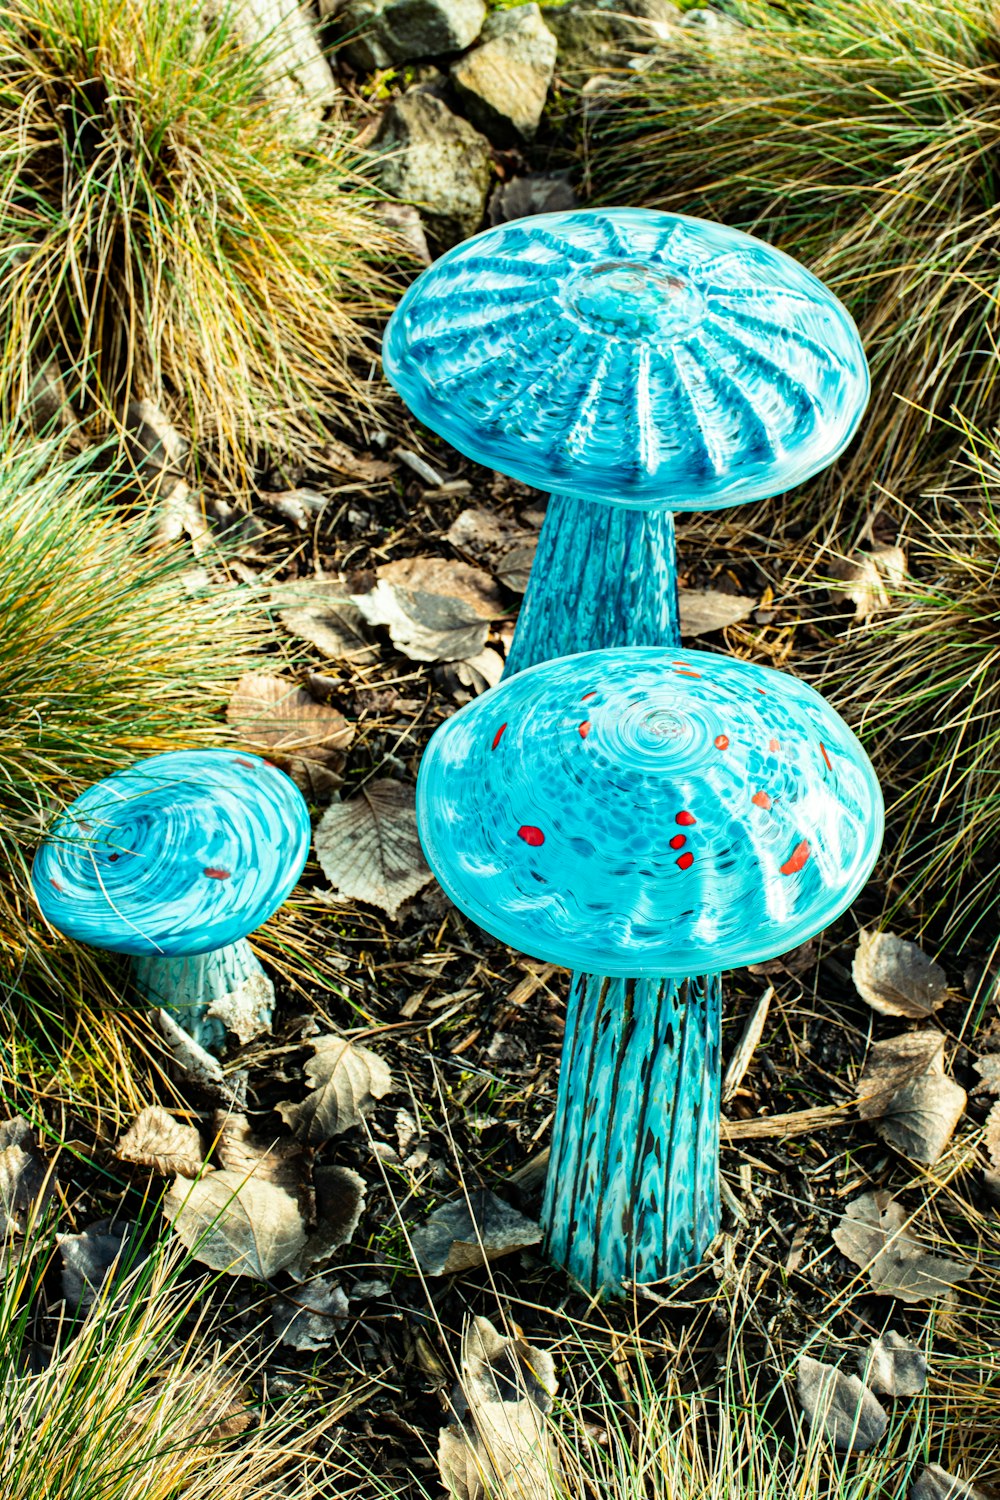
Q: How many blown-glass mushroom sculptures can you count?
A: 3